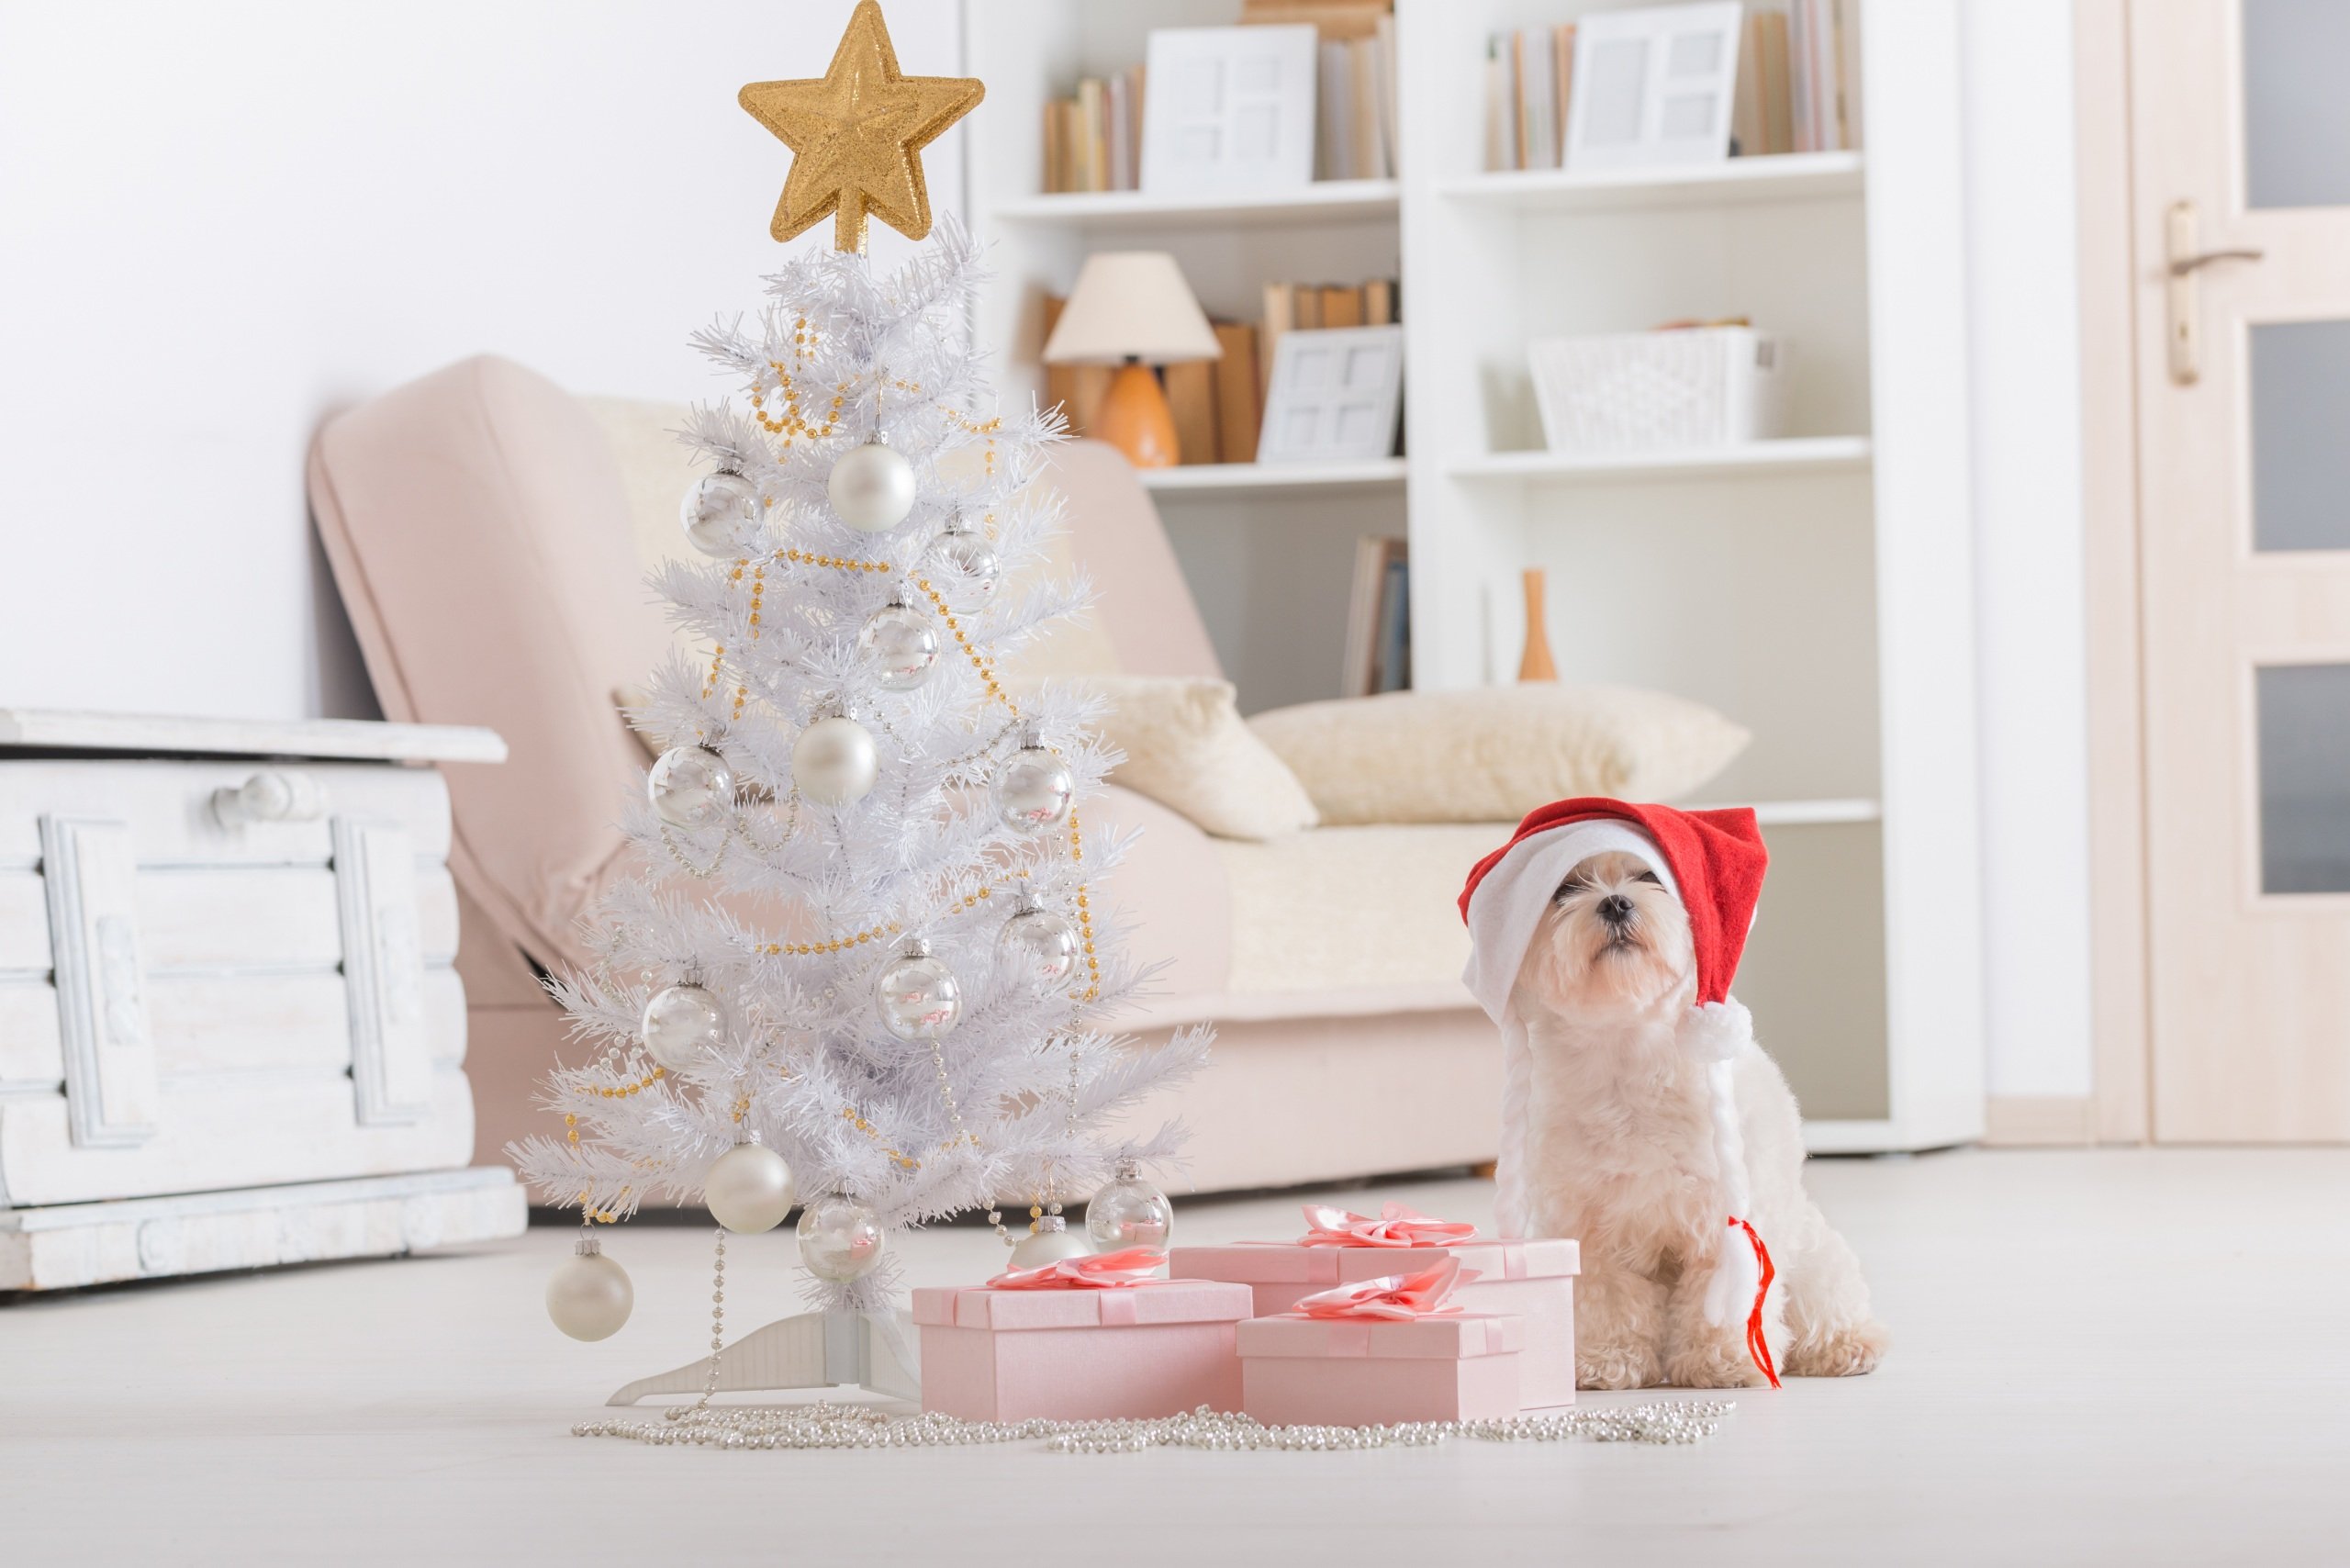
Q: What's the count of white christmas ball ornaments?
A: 5